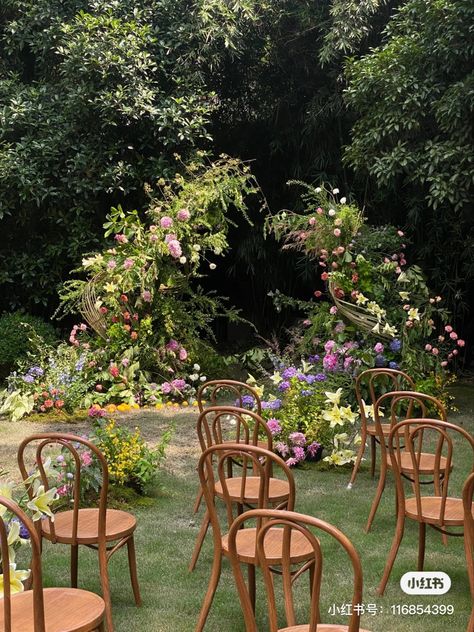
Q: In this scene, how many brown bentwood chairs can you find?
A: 10